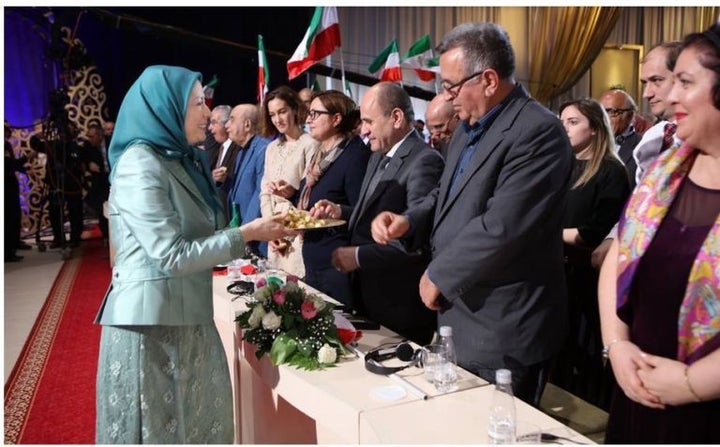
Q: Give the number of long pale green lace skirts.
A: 1